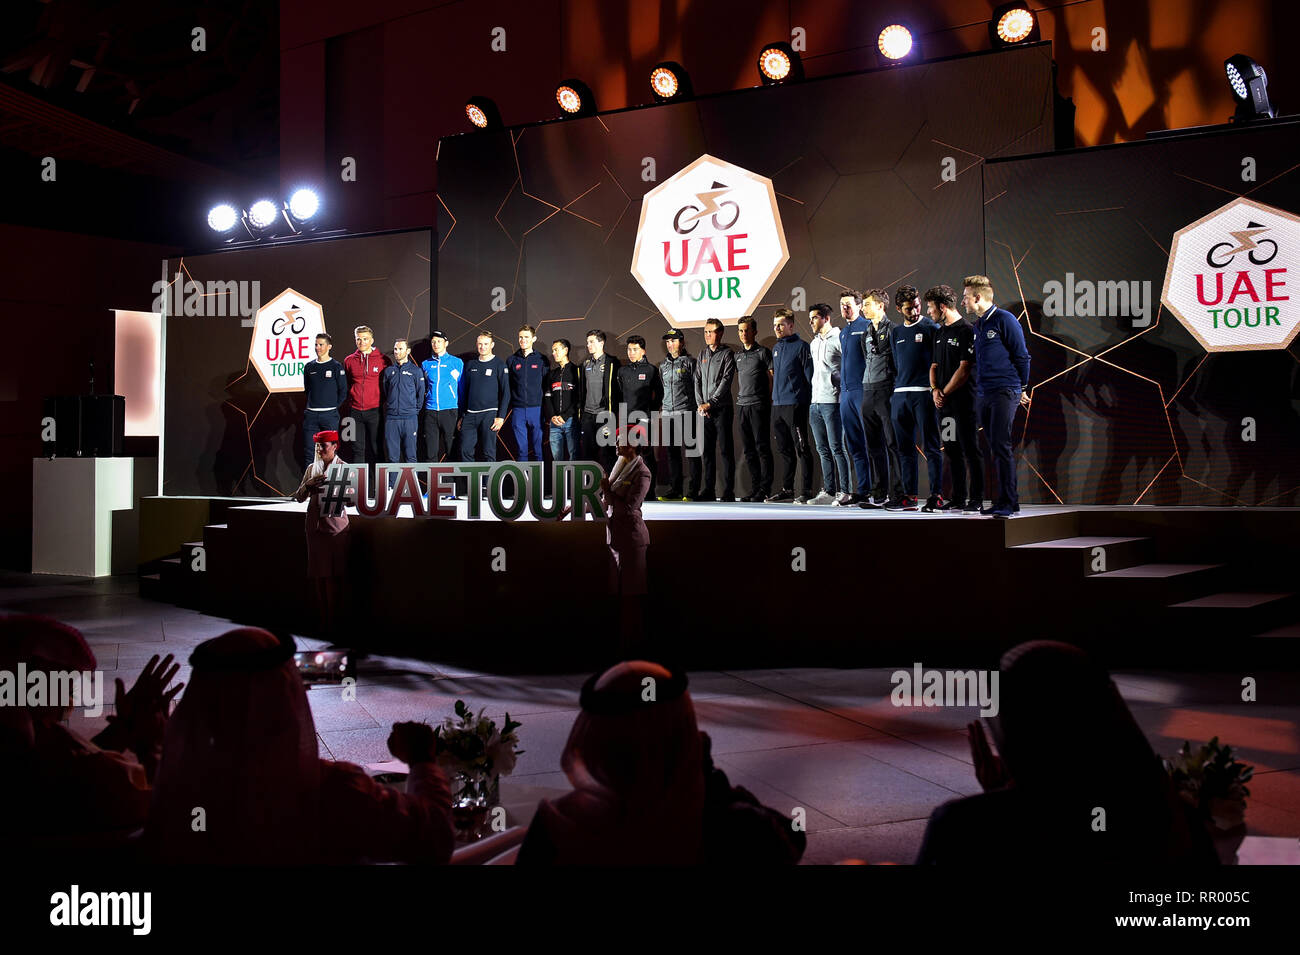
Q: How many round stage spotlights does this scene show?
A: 10